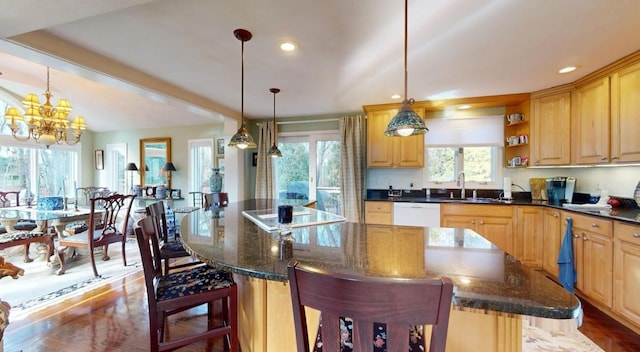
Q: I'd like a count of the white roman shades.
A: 1